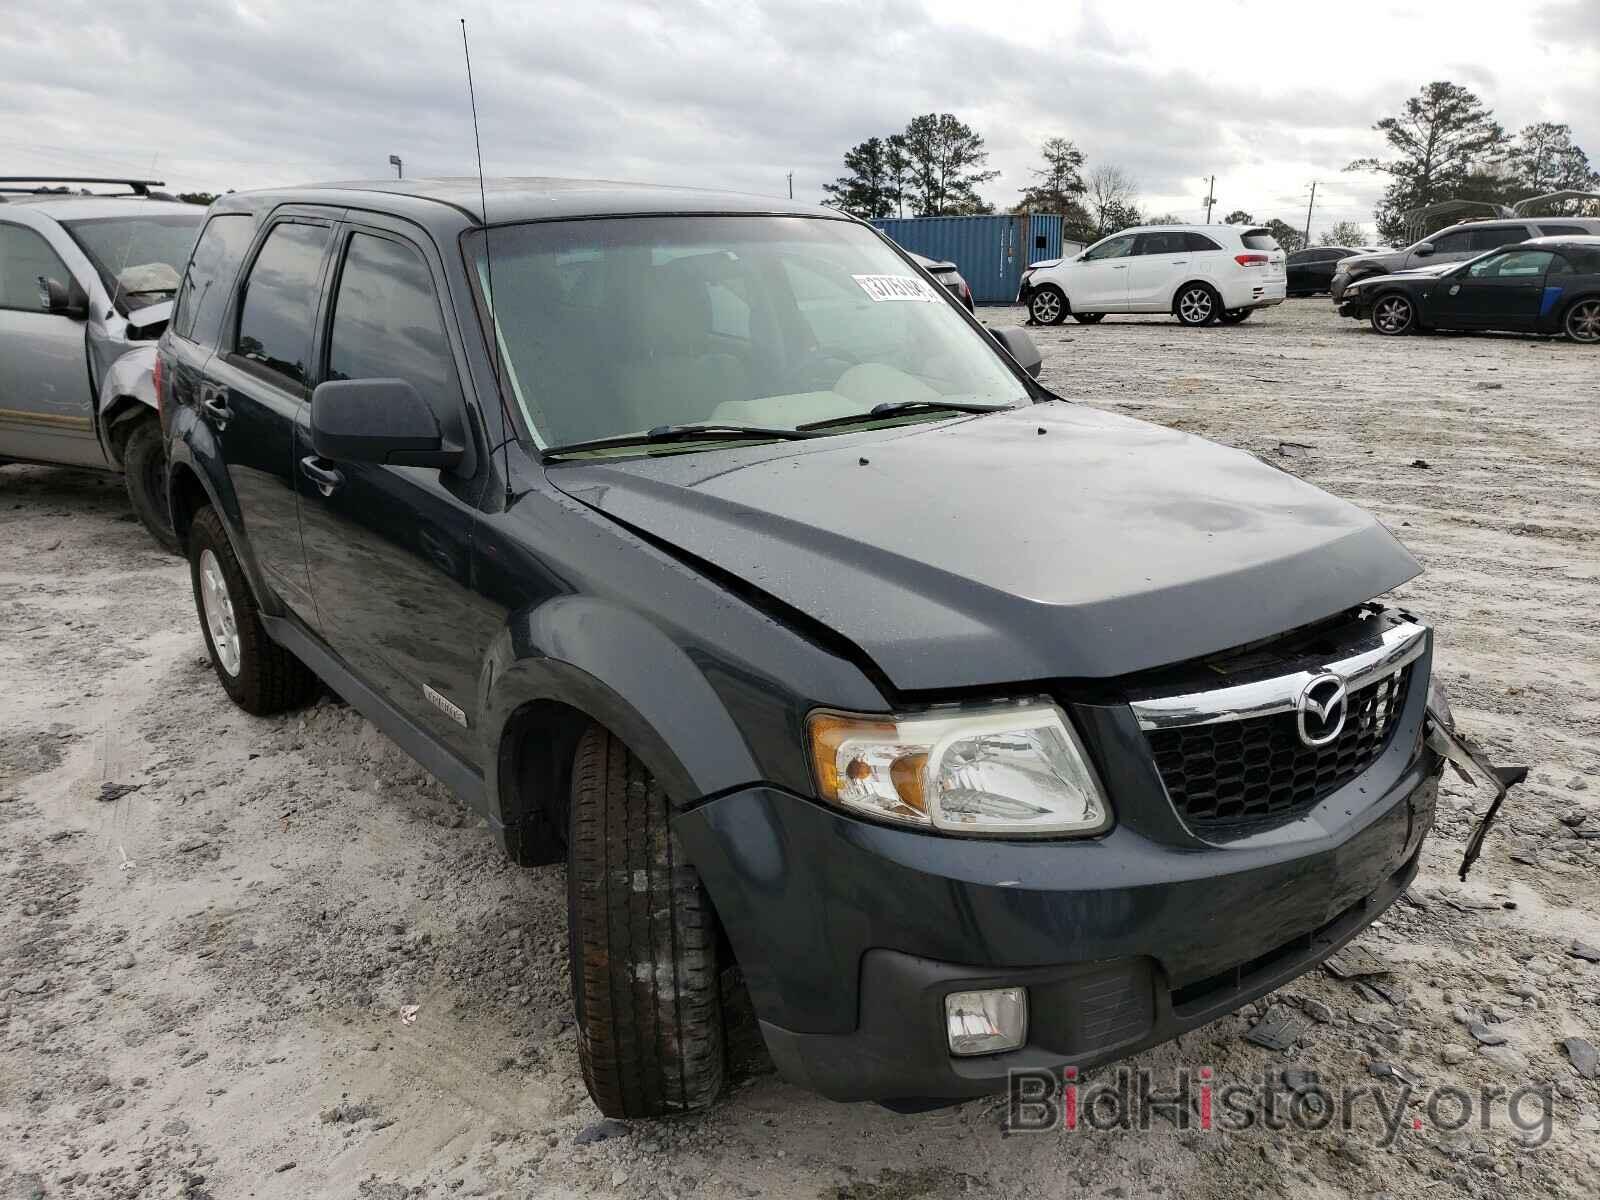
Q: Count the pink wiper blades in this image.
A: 0